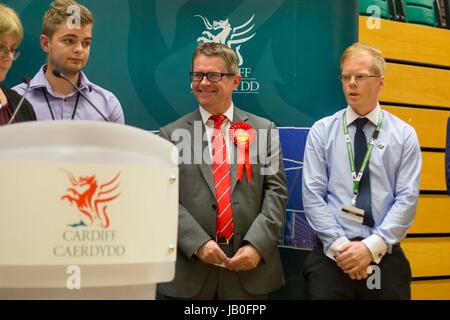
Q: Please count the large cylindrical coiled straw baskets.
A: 0